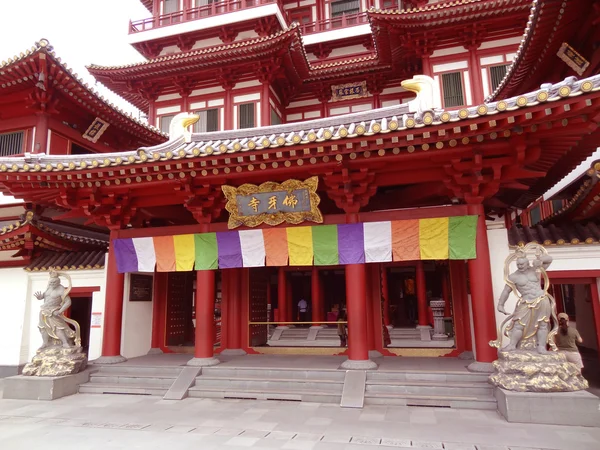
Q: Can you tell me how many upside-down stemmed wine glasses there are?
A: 0